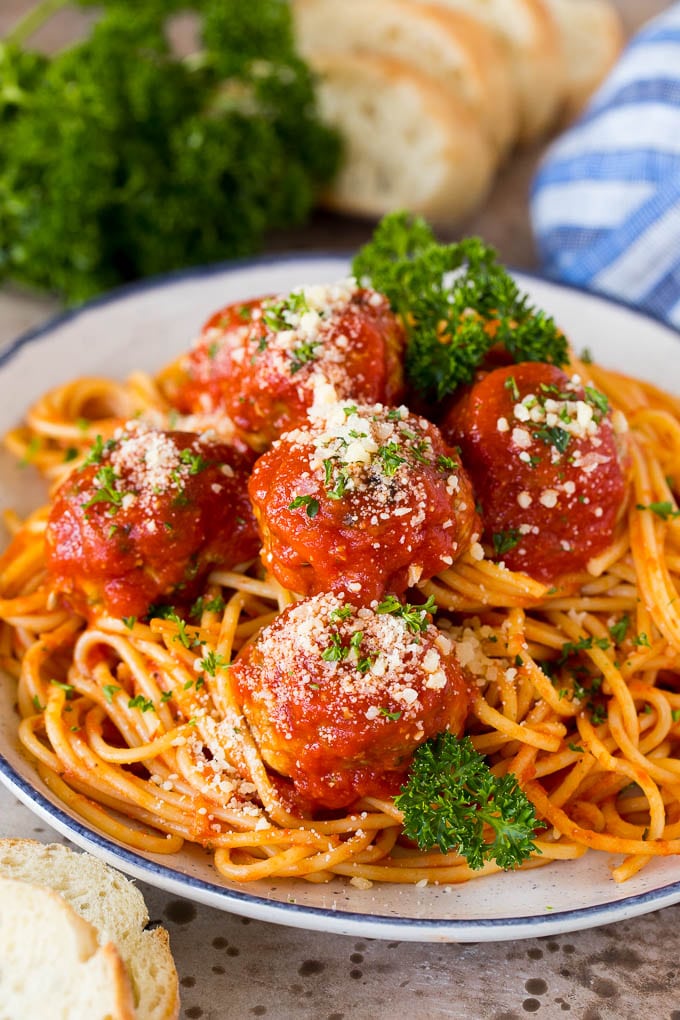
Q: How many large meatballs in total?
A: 5